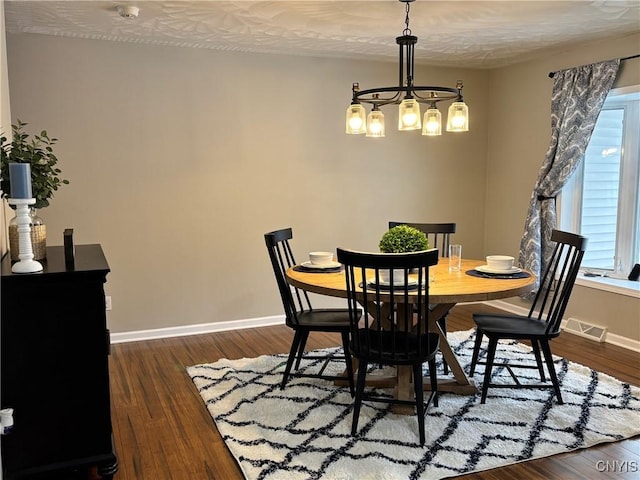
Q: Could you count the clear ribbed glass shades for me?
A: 5